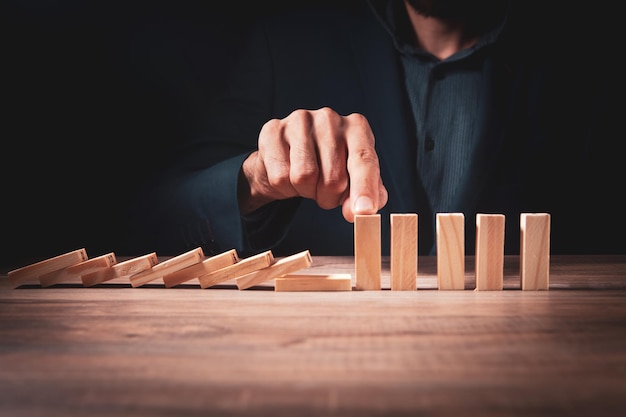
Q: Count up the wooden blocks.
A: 13